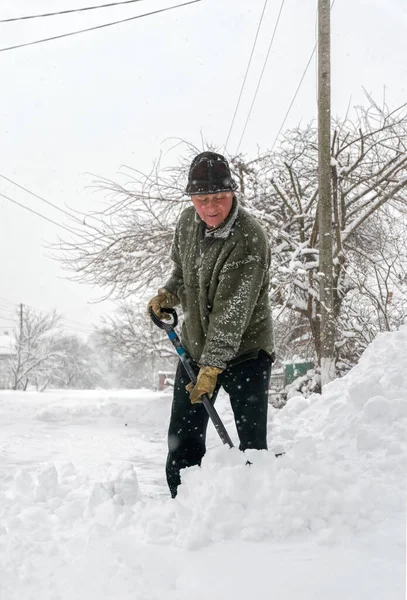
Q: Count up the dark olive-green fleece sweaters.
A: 1